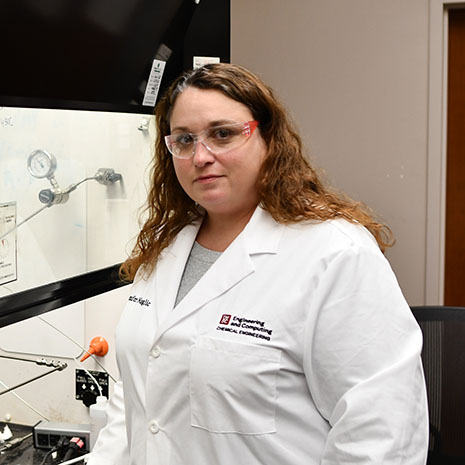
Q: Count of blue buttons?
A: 0